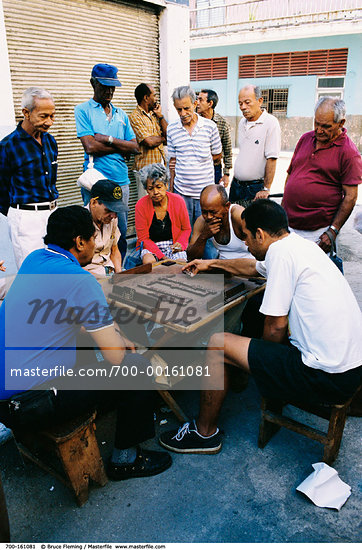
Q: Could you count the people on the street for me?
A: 12